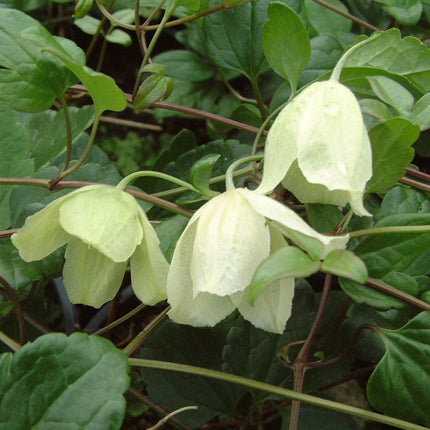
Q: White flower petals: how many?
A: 12